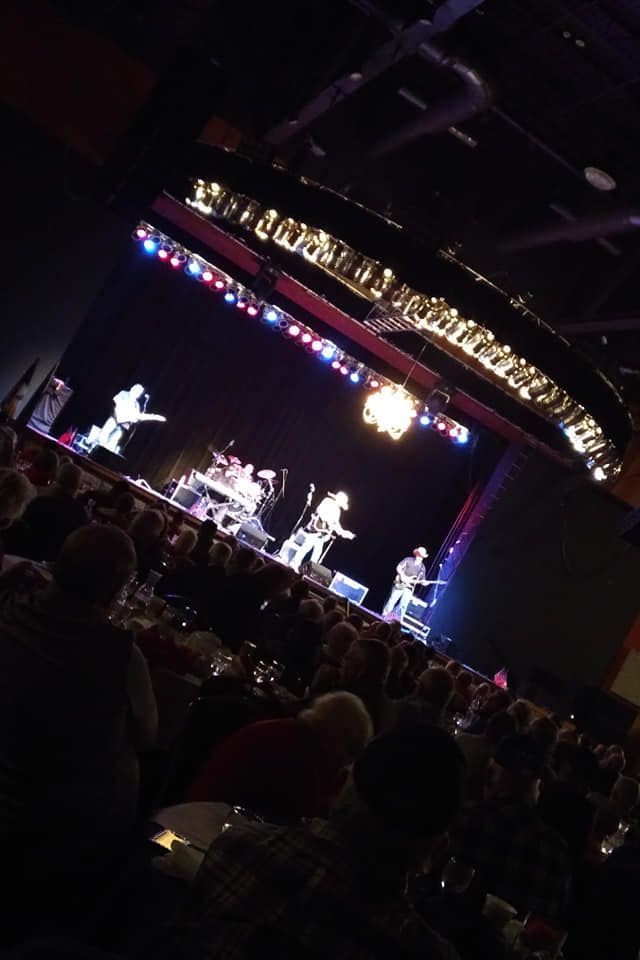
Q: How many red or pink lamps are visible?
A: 15